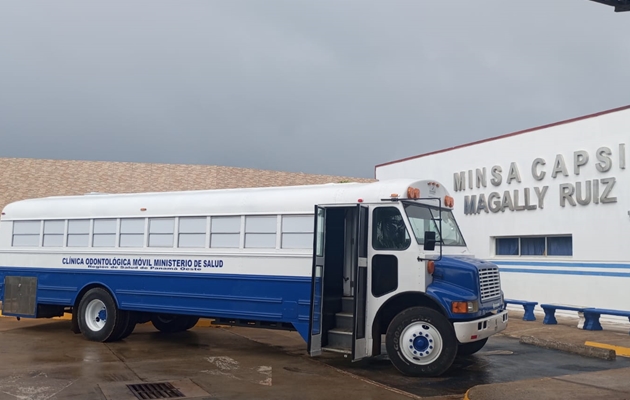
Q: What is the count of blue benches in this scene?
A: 3